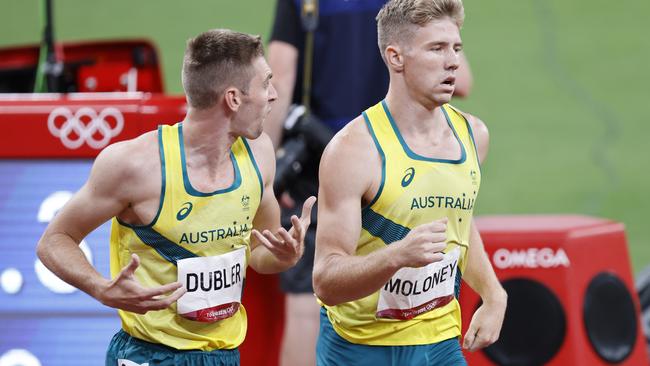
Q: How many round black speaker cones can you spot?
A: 2